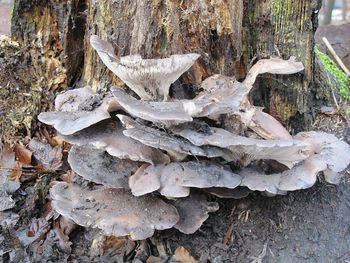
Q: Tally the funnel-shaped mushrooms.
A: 1